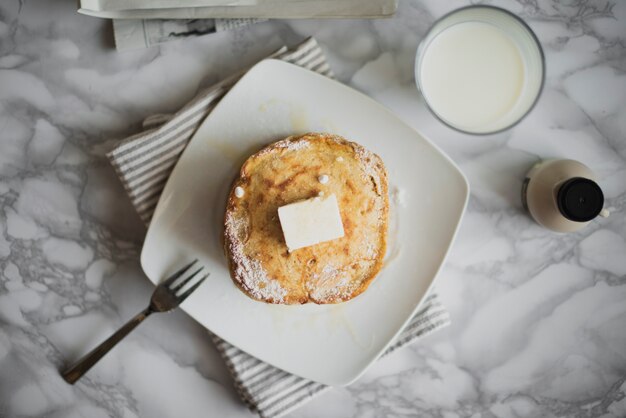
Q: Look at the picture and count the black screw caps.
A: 1